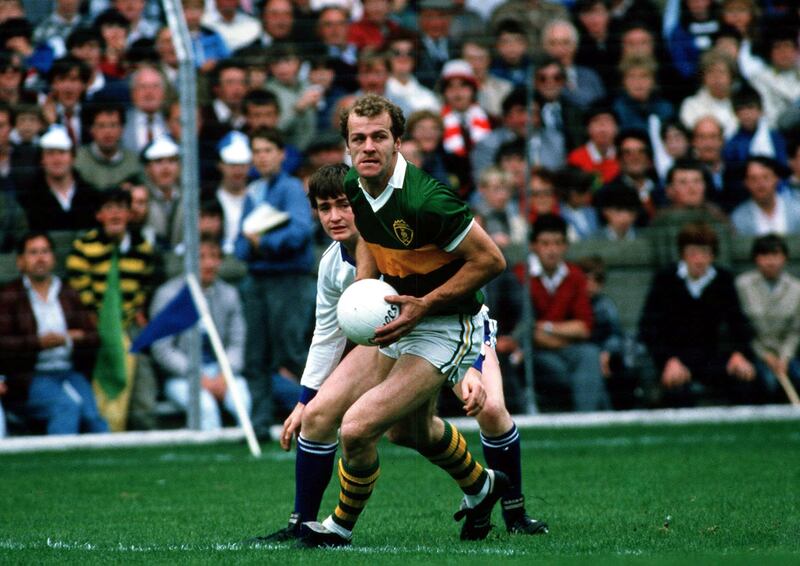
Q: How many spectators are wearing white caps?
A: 3